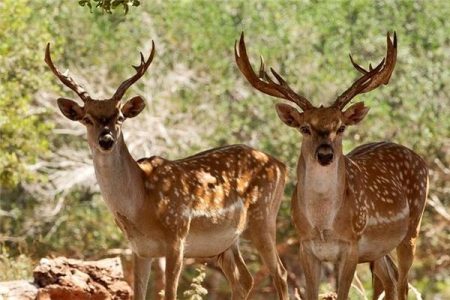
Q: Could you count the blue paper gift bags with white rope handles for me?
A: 0